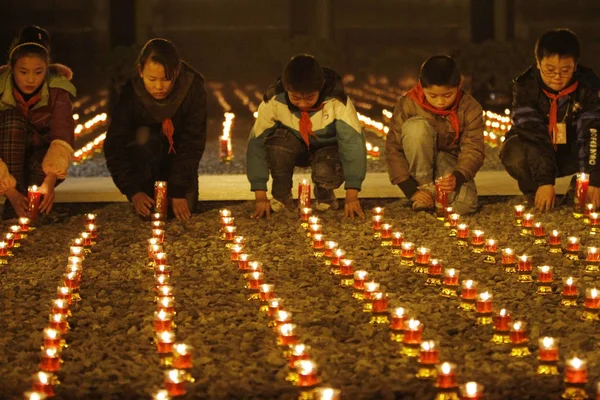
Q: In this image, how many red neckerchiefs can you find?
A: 5